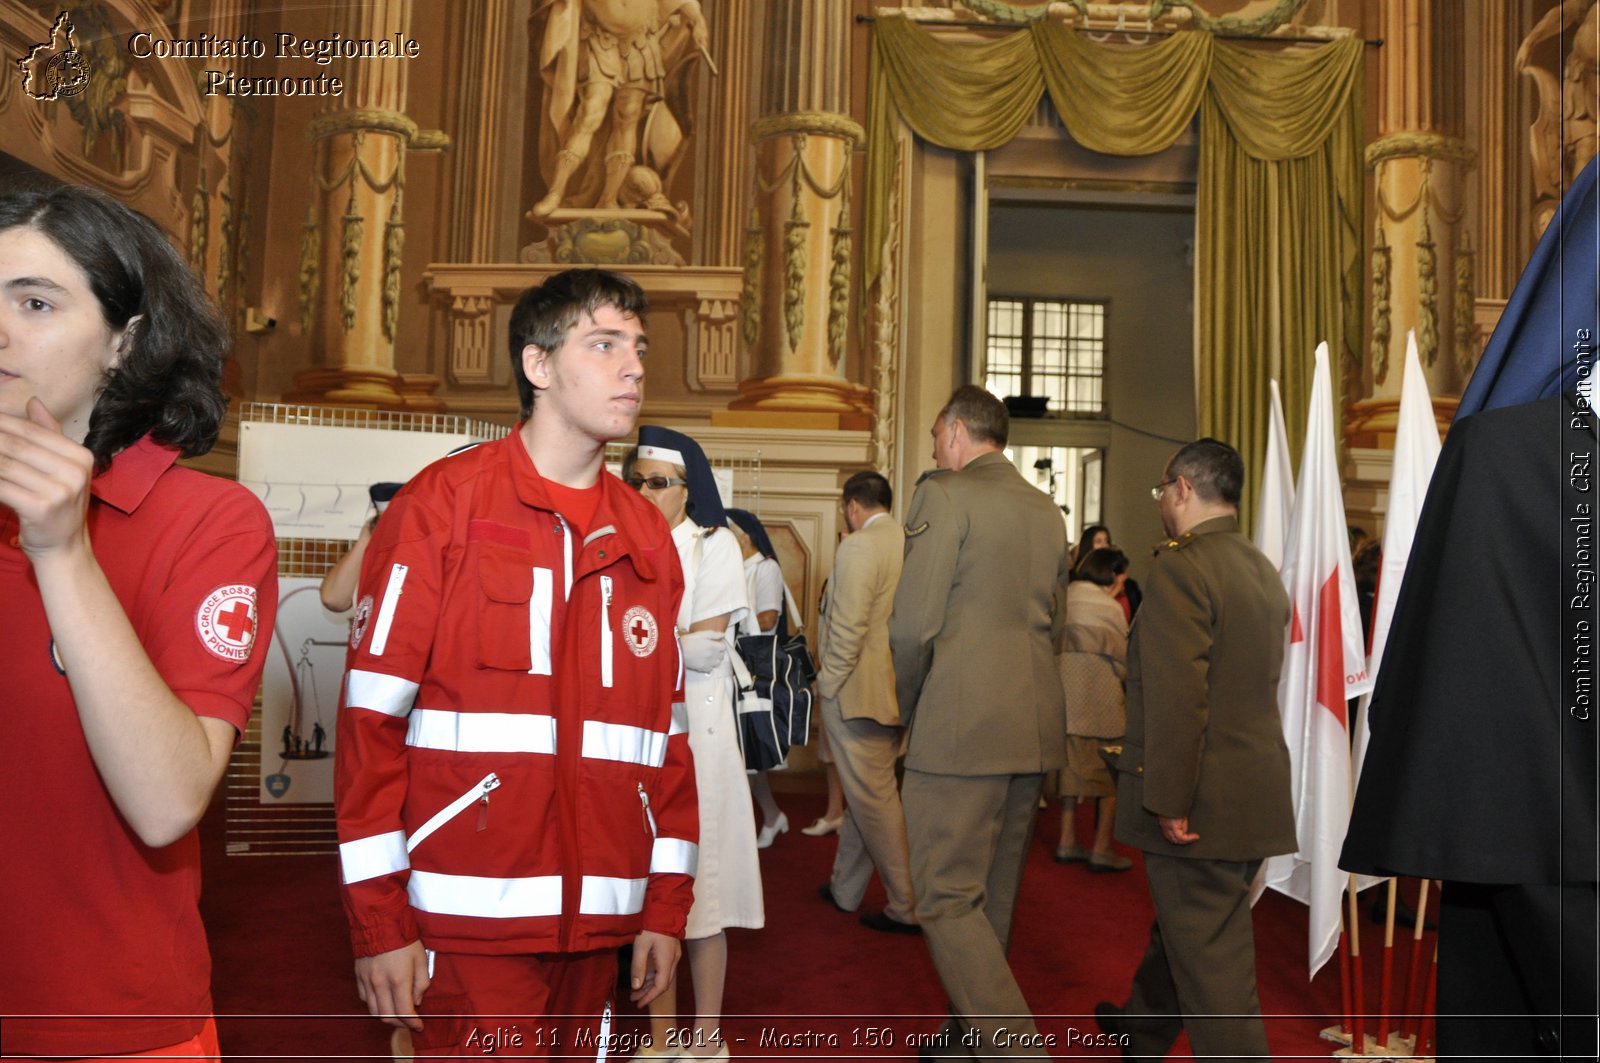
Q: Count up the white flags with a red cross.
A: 3